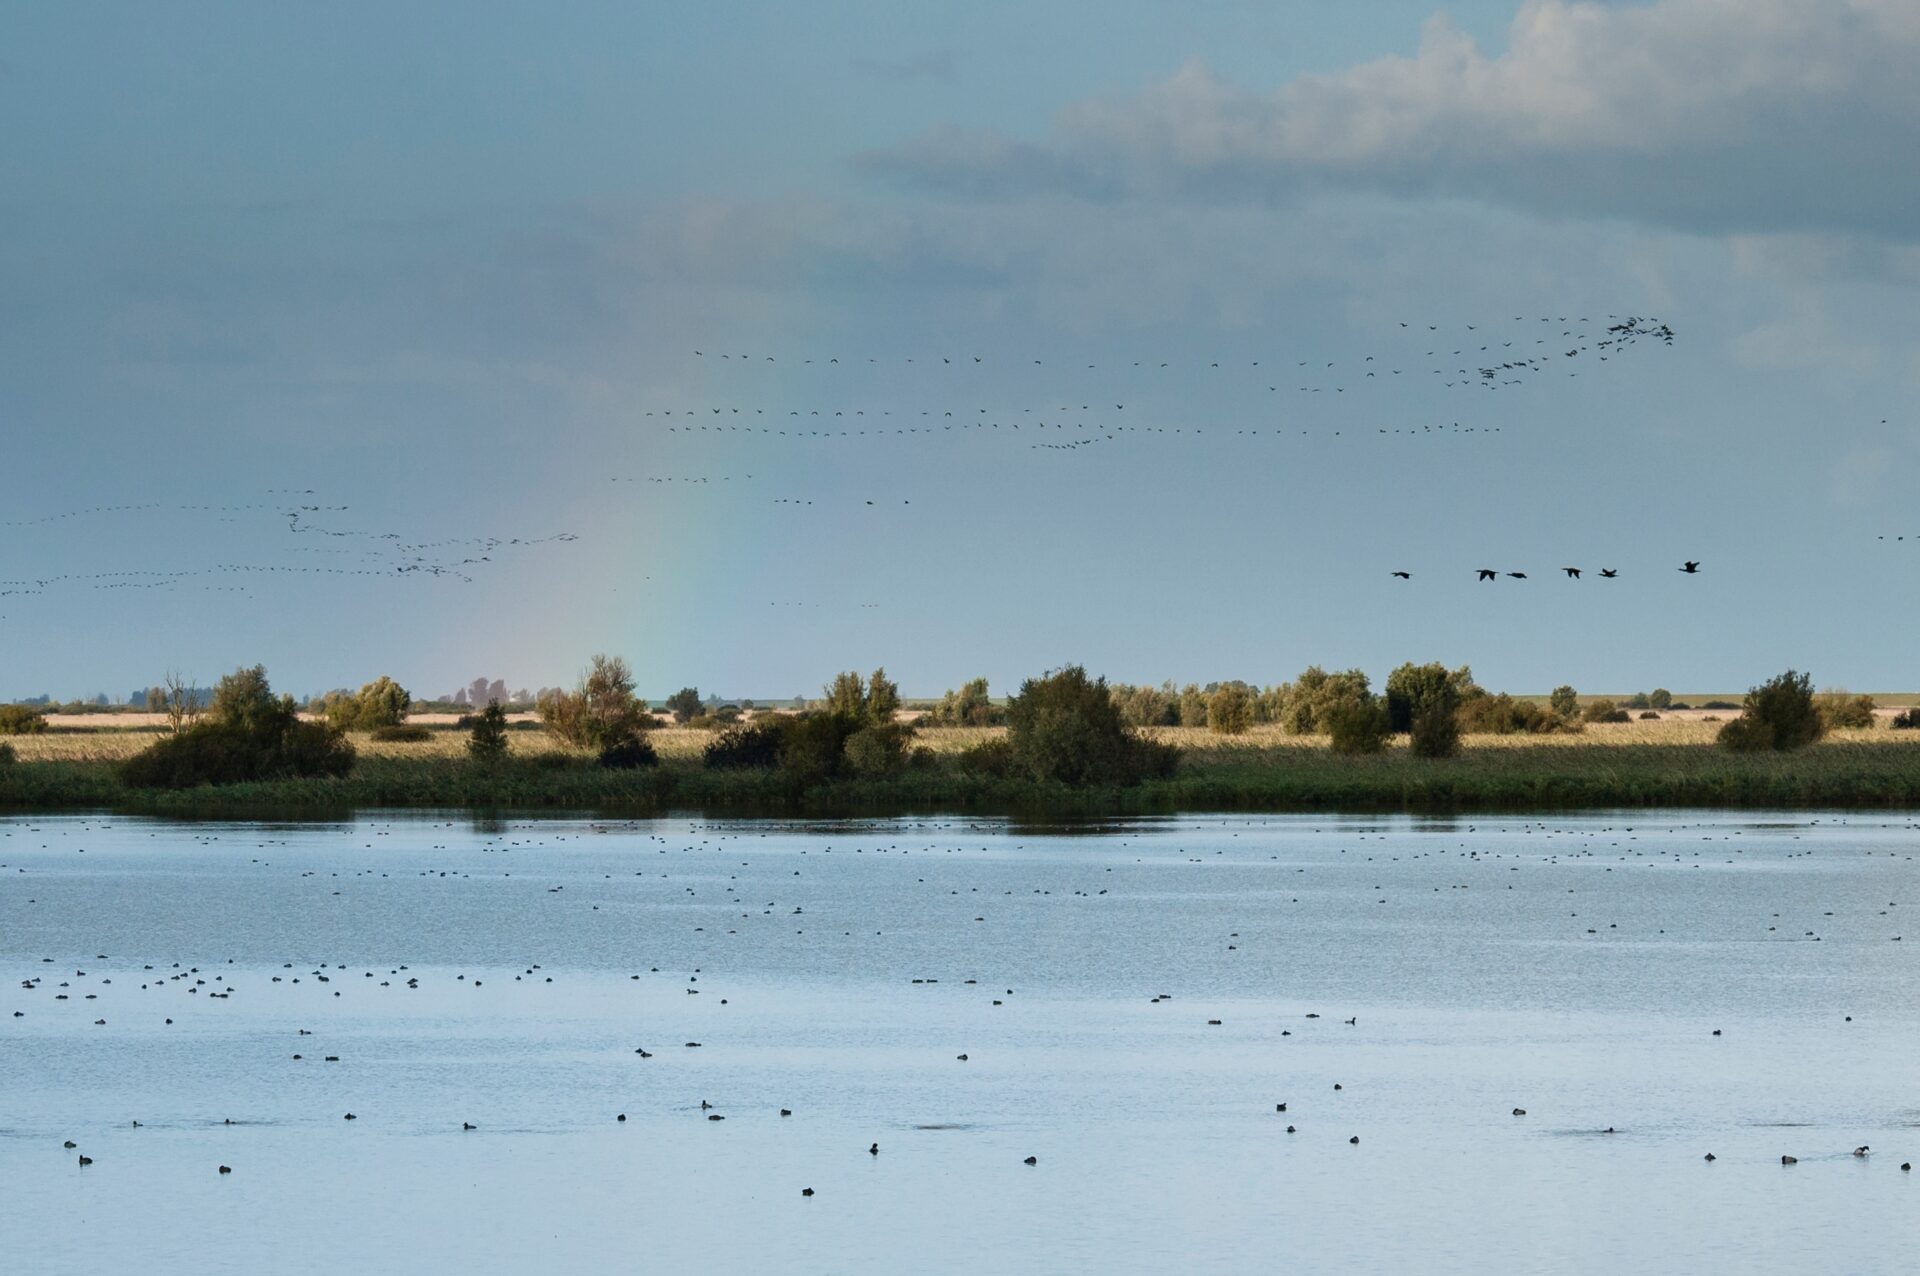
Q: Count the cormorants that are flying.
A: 6